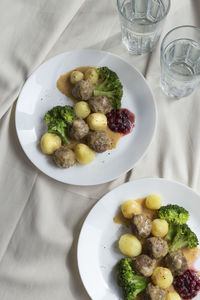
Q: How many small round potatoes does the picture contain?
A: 12